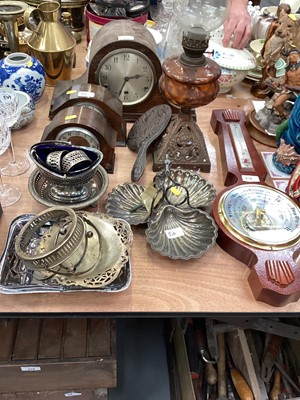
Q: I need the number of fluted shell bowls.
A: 3